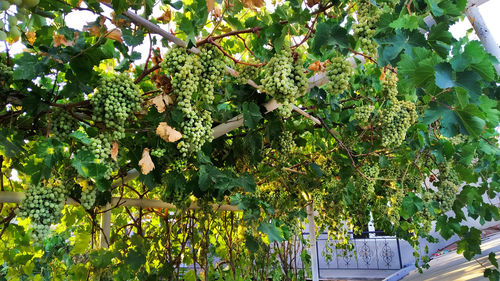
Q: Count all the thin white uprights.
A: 2